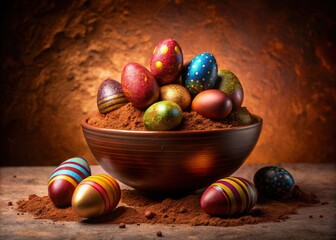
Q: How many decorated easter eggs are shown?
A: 12